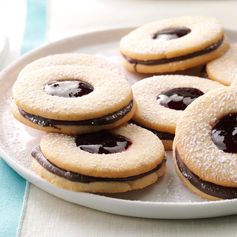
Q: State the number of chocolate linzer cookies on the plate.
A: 7